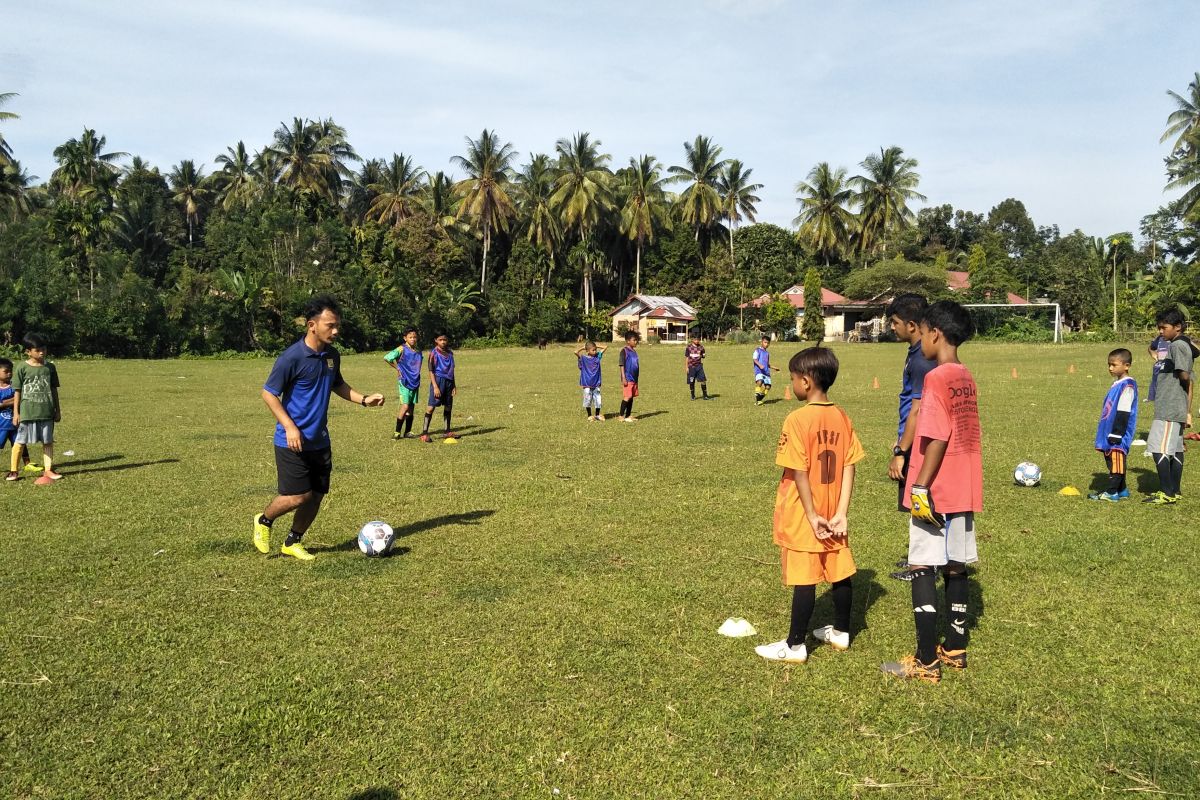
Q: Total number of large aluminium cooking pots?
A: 0